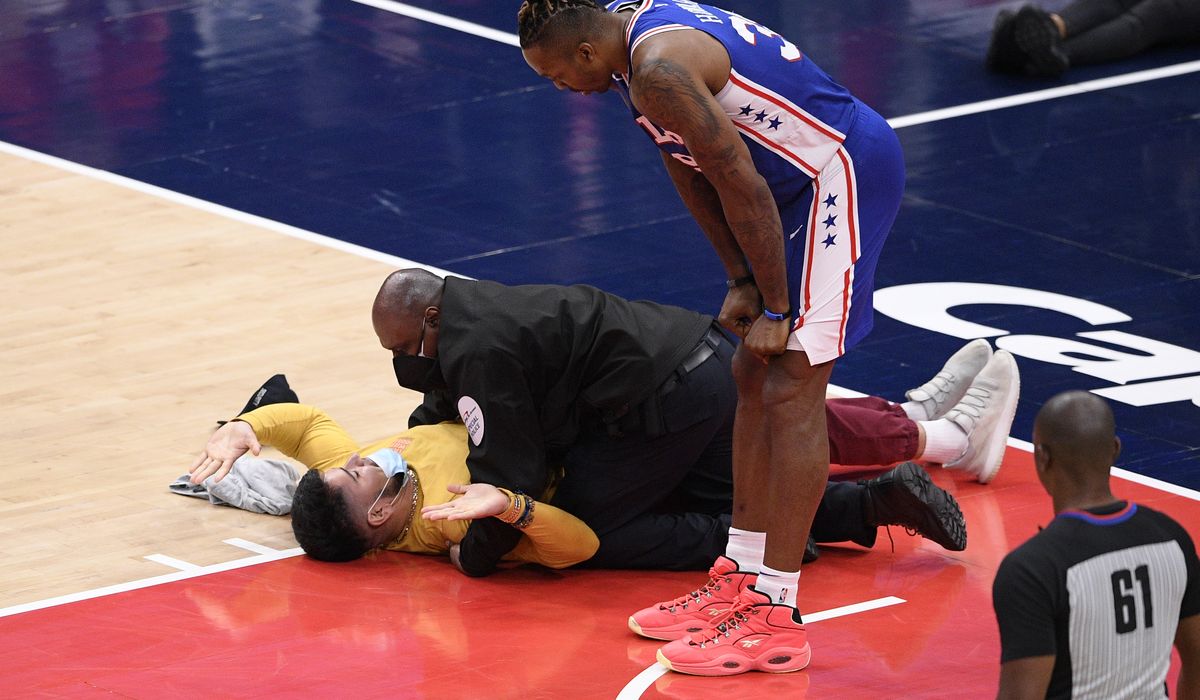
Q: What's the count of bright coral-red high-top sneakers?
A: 2